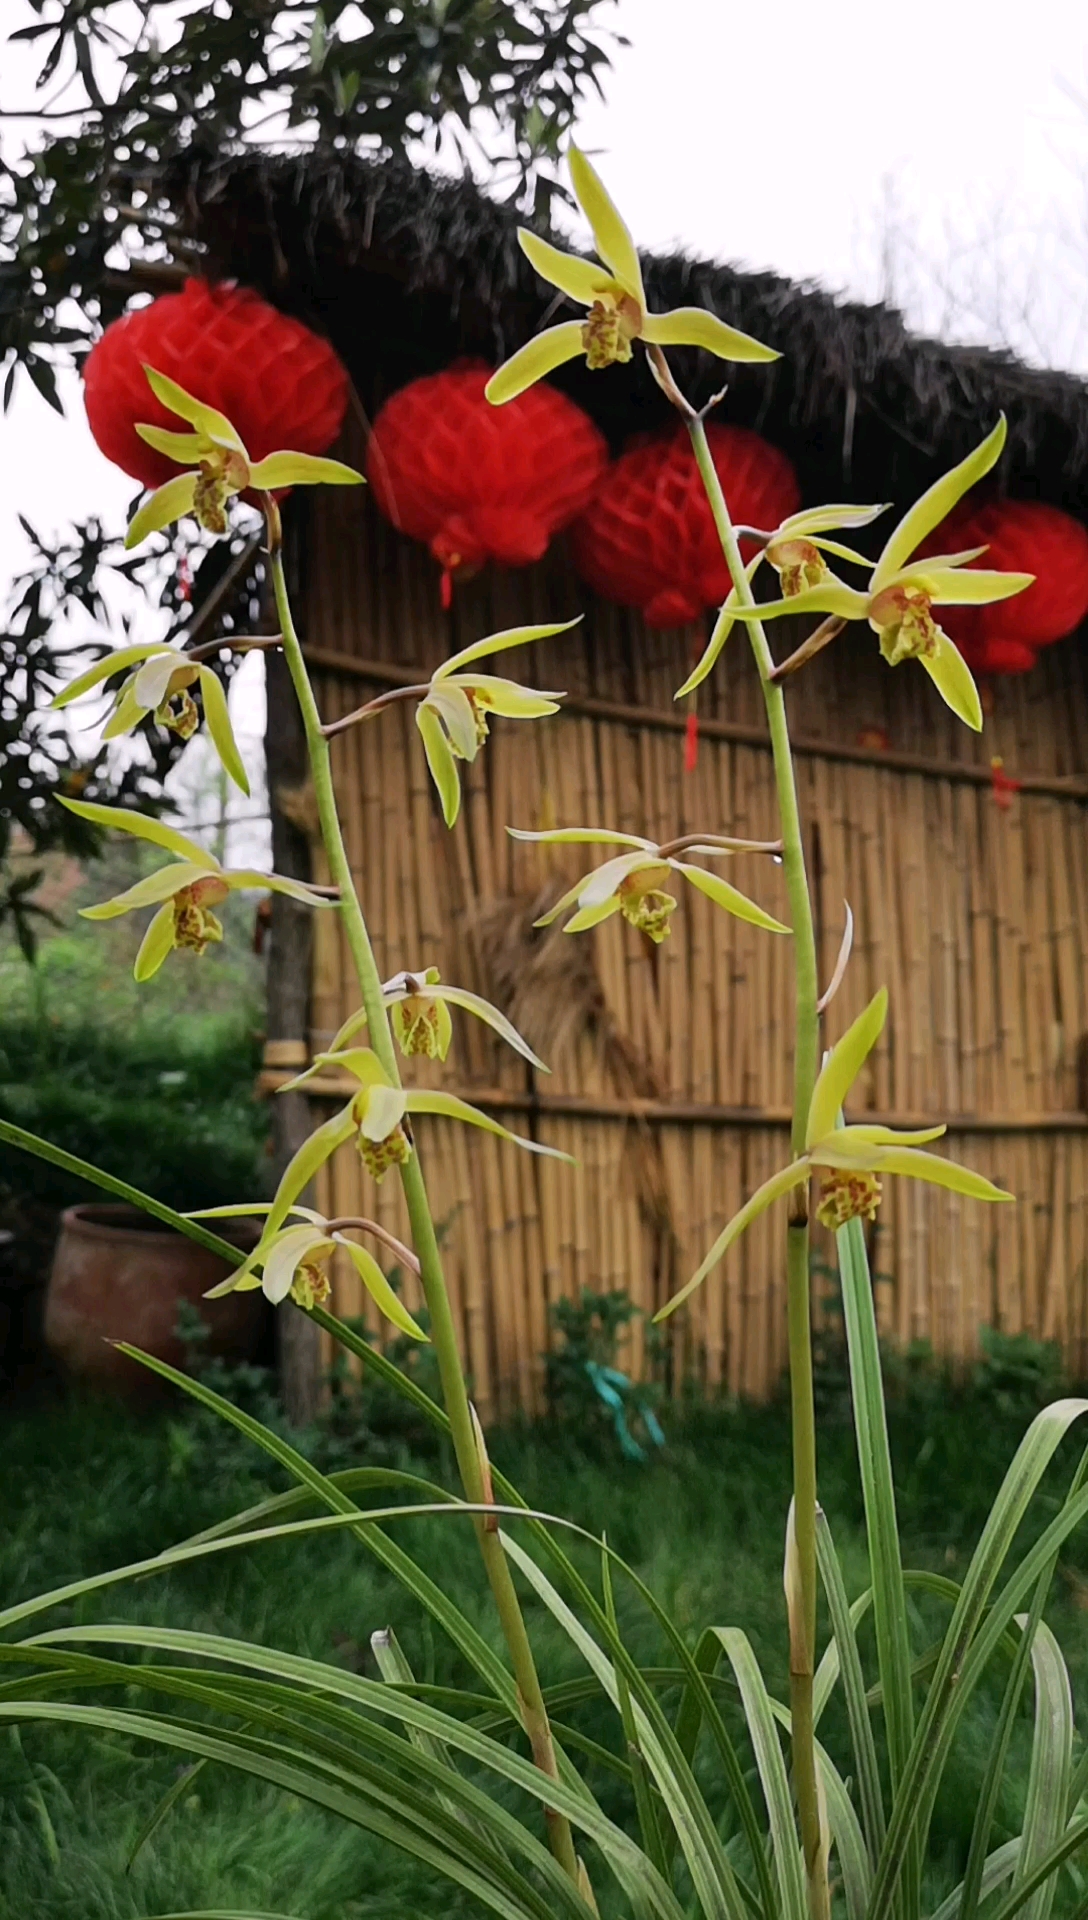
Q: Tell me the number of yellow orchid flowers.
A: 12